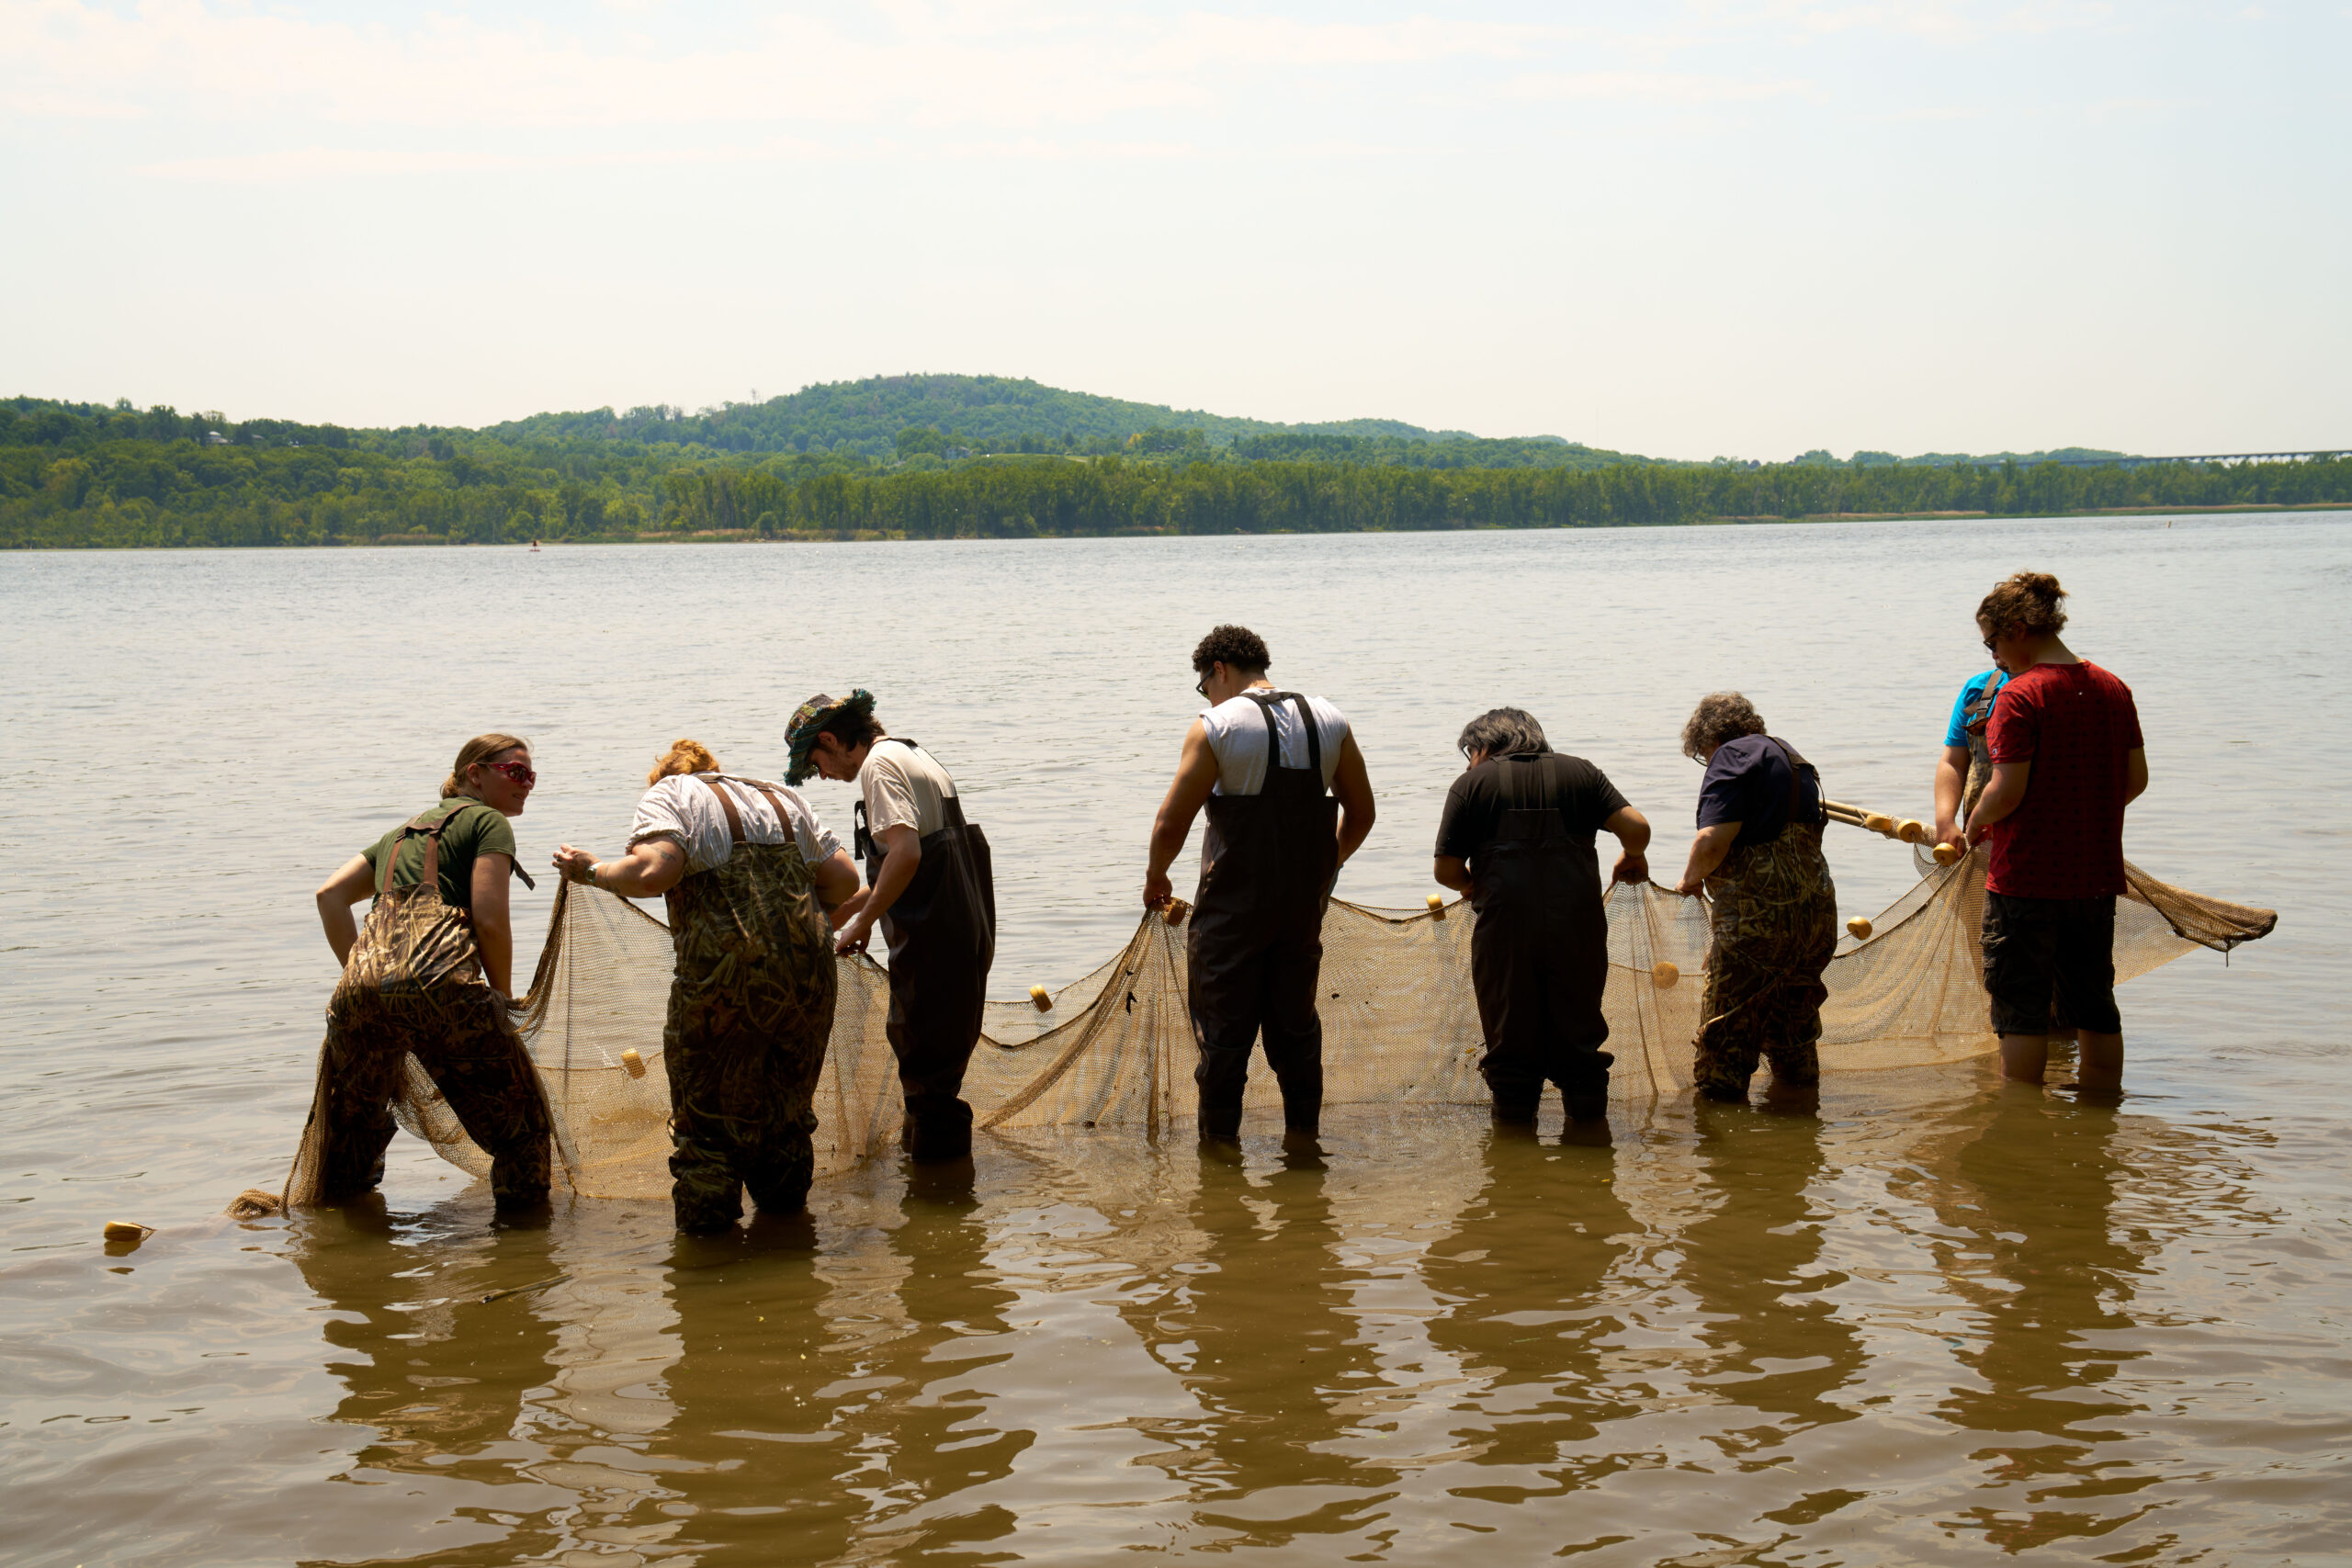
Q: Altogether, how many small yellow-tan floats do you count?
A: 10